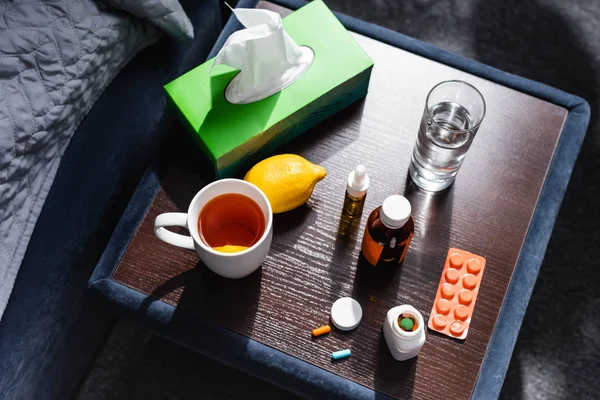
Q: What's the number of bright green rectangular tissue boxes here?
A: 1